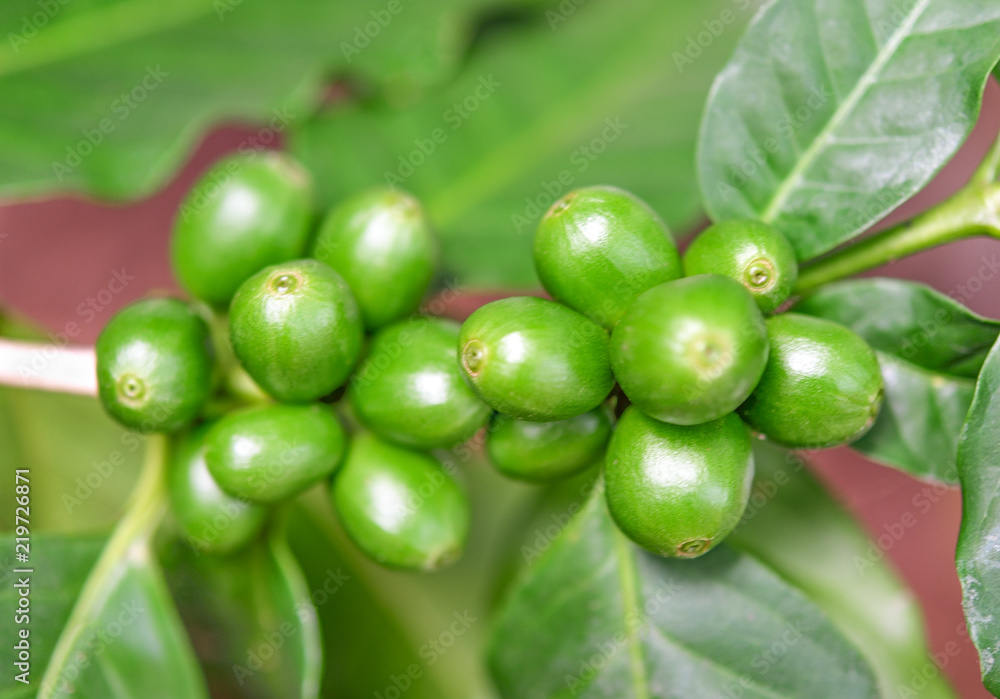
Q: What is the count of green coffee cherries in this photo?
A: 15